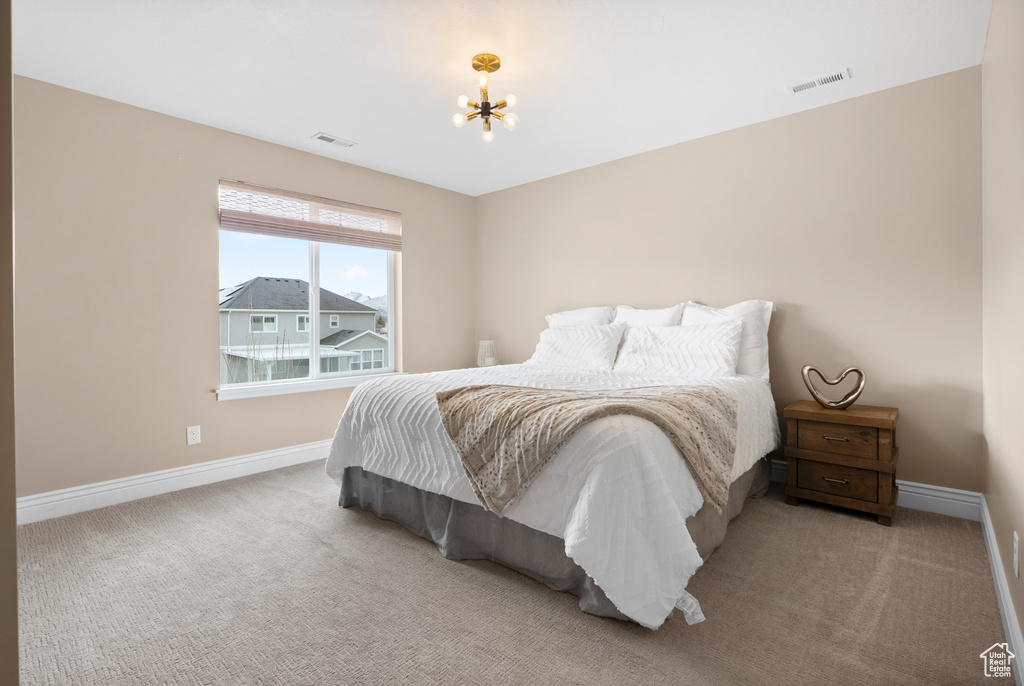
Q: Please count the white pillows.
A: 5